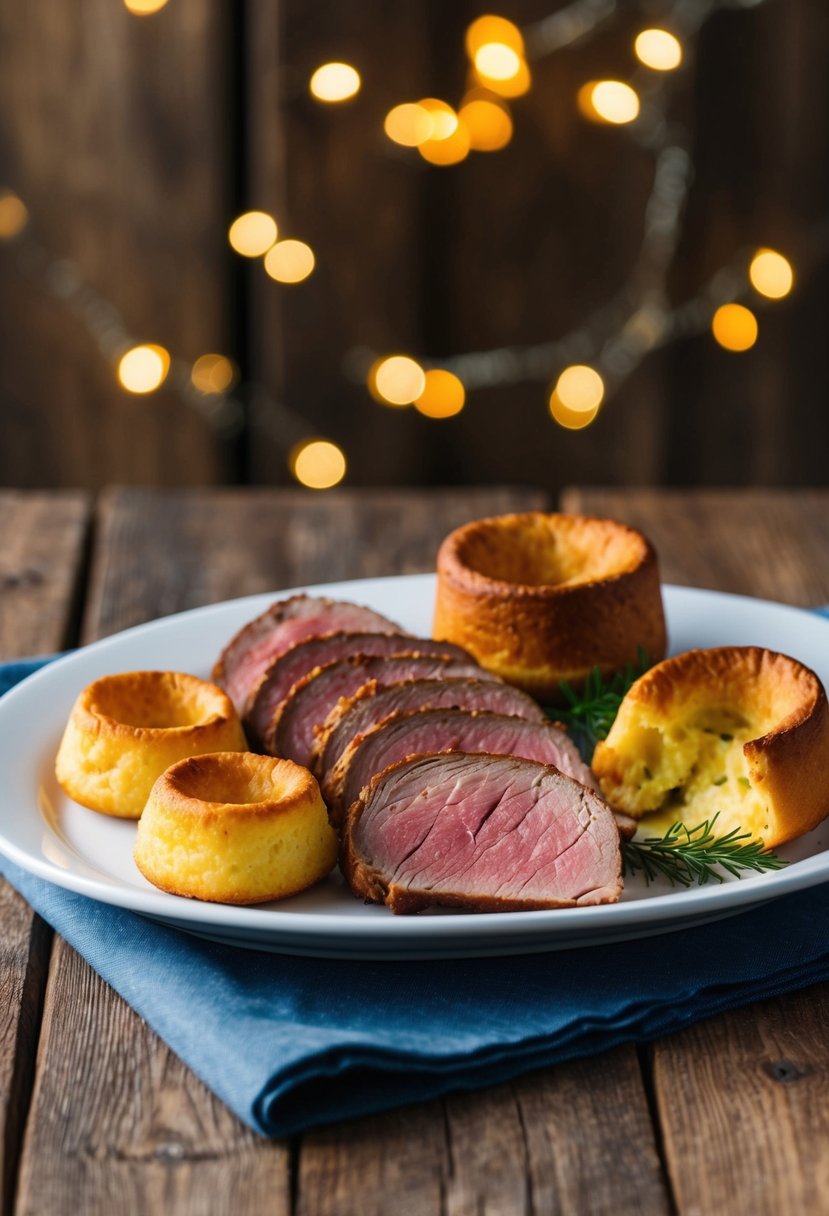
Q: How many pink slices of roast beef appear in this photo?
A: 6